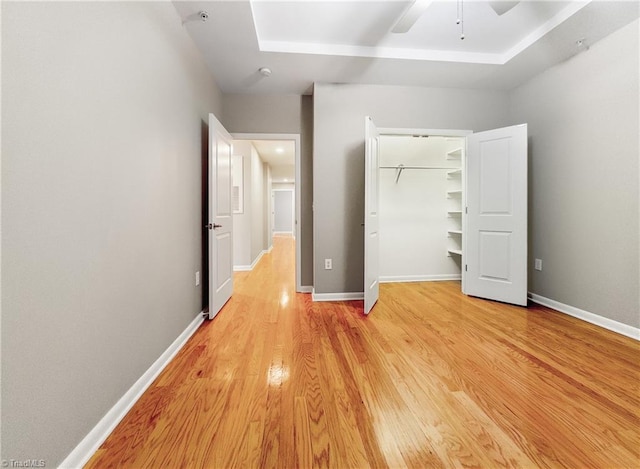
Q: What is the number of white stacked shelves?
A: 6